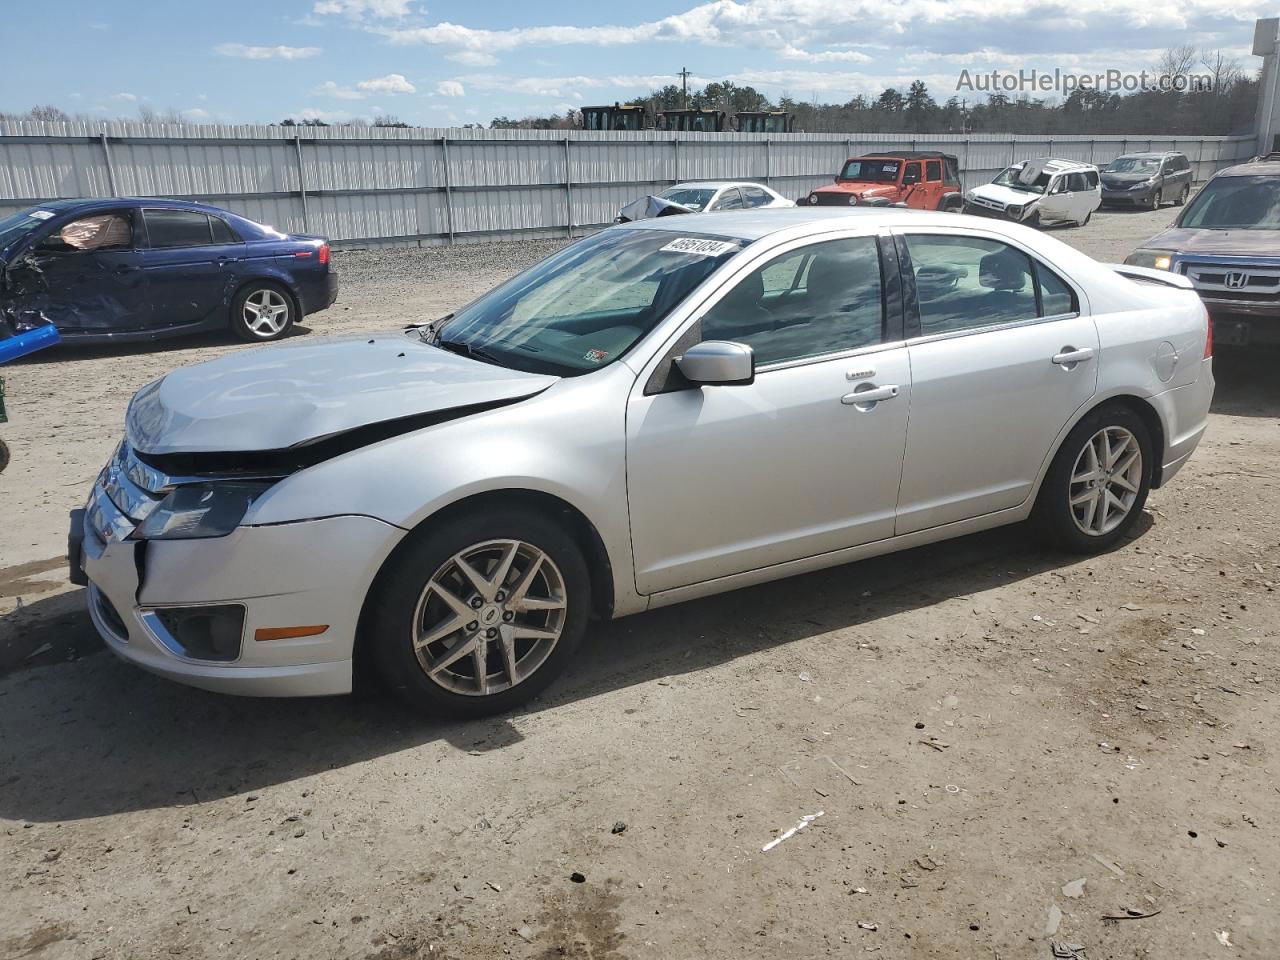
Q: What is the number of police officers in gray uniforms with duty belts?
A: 0